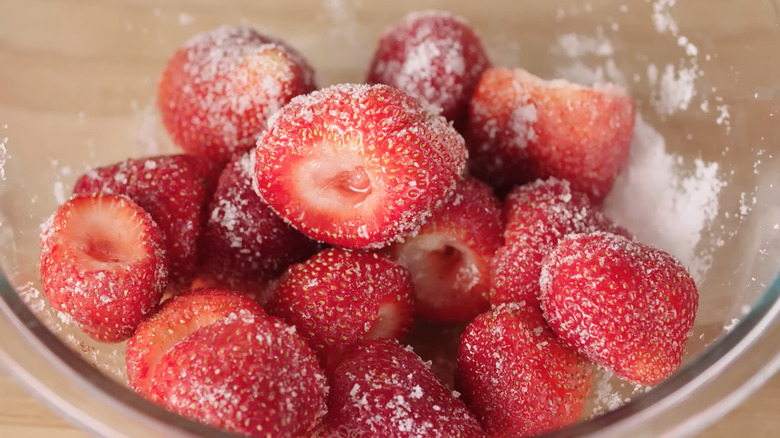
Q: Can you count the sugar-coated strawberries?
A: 15